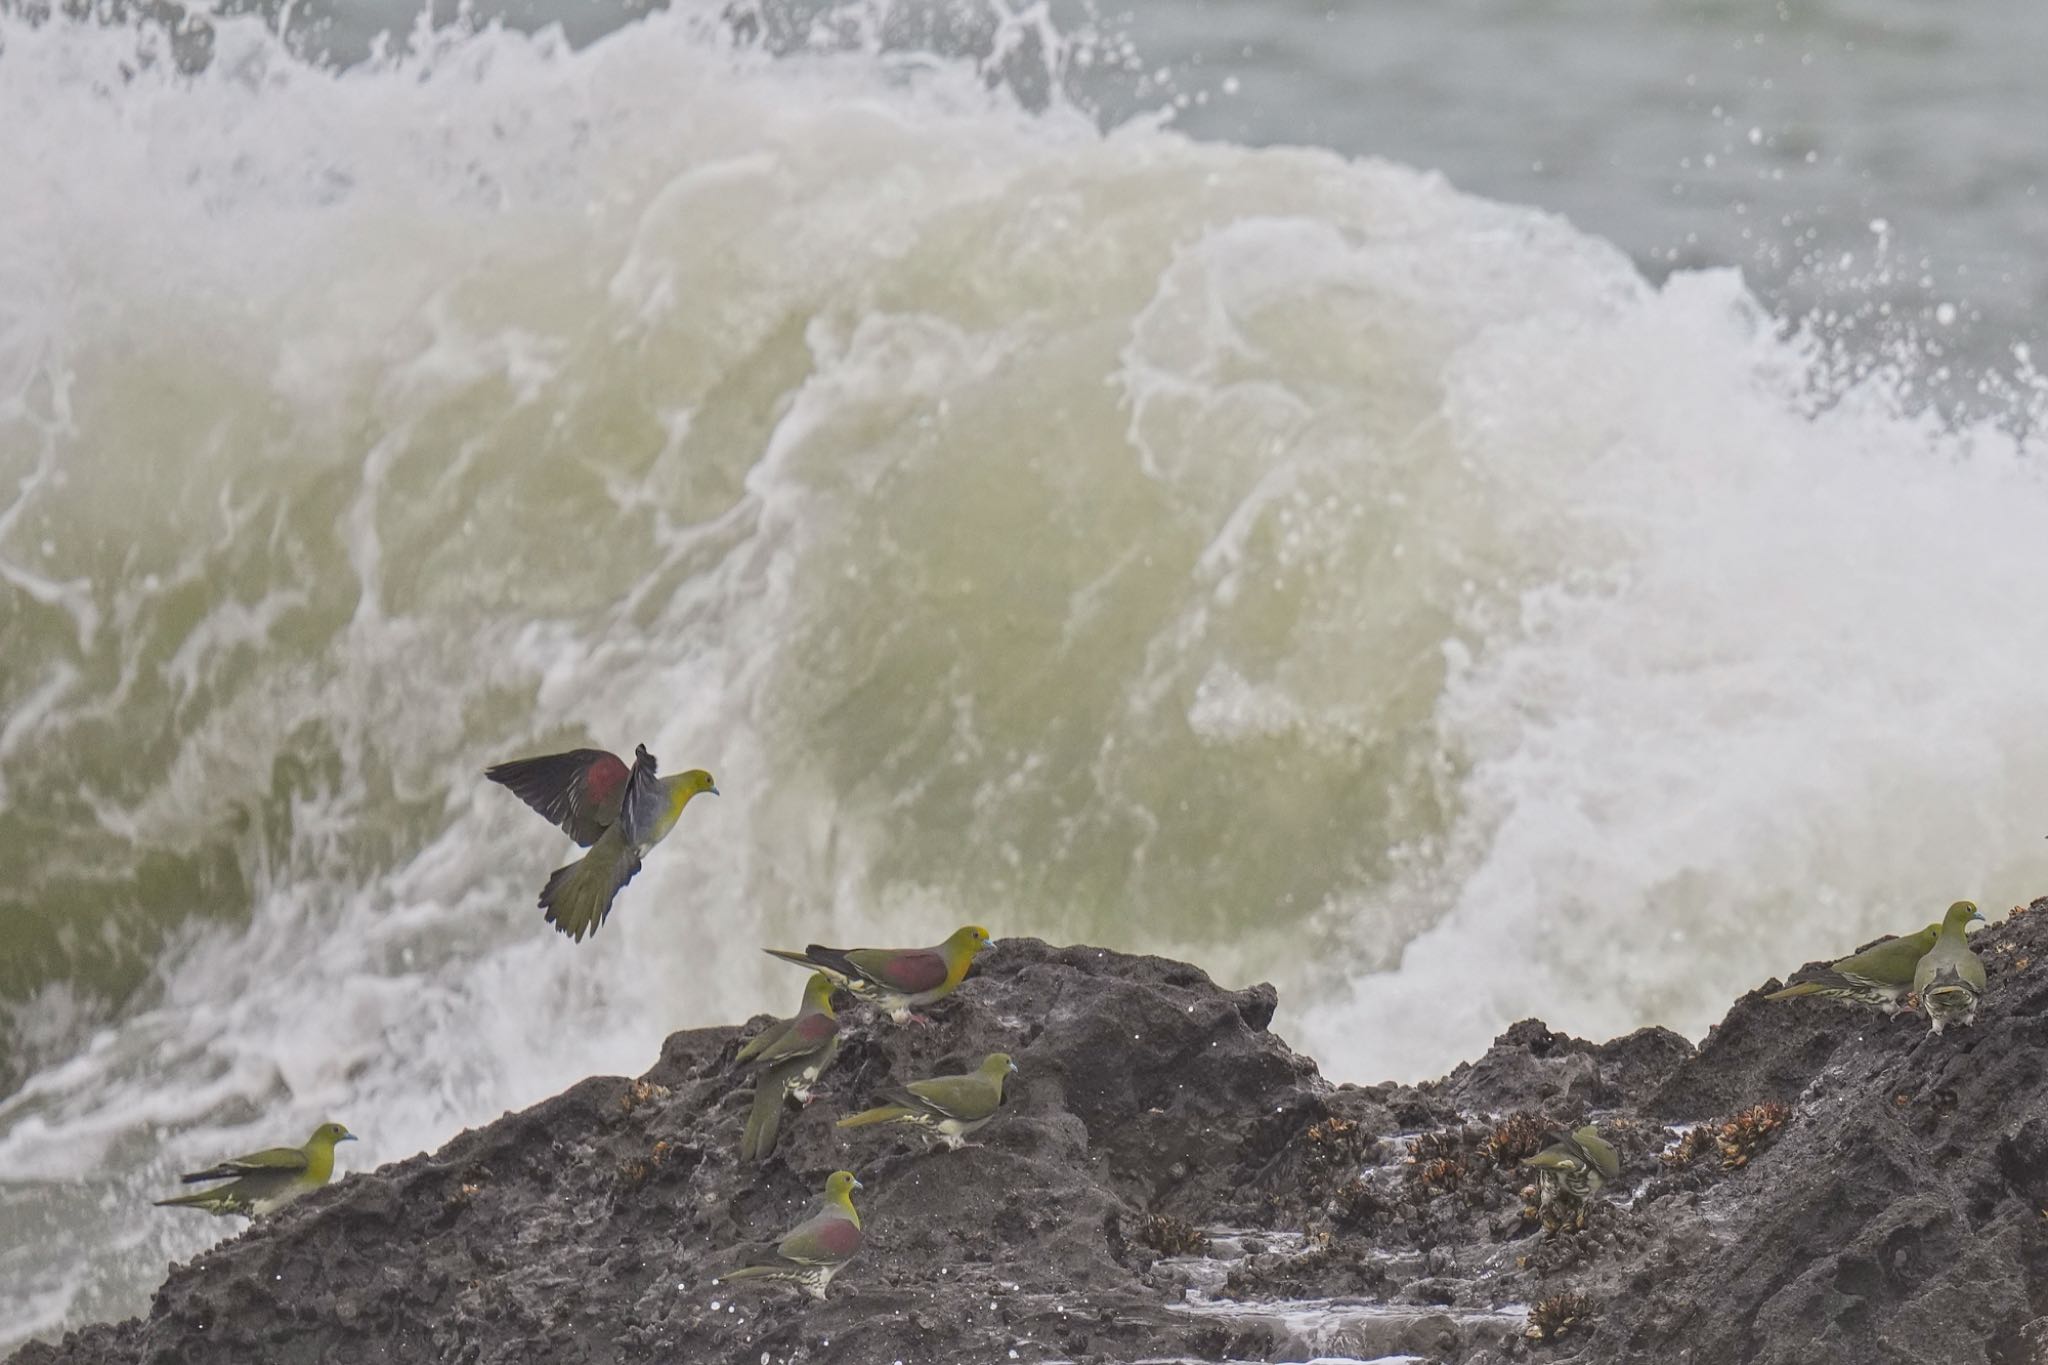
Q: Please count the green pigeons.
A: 9